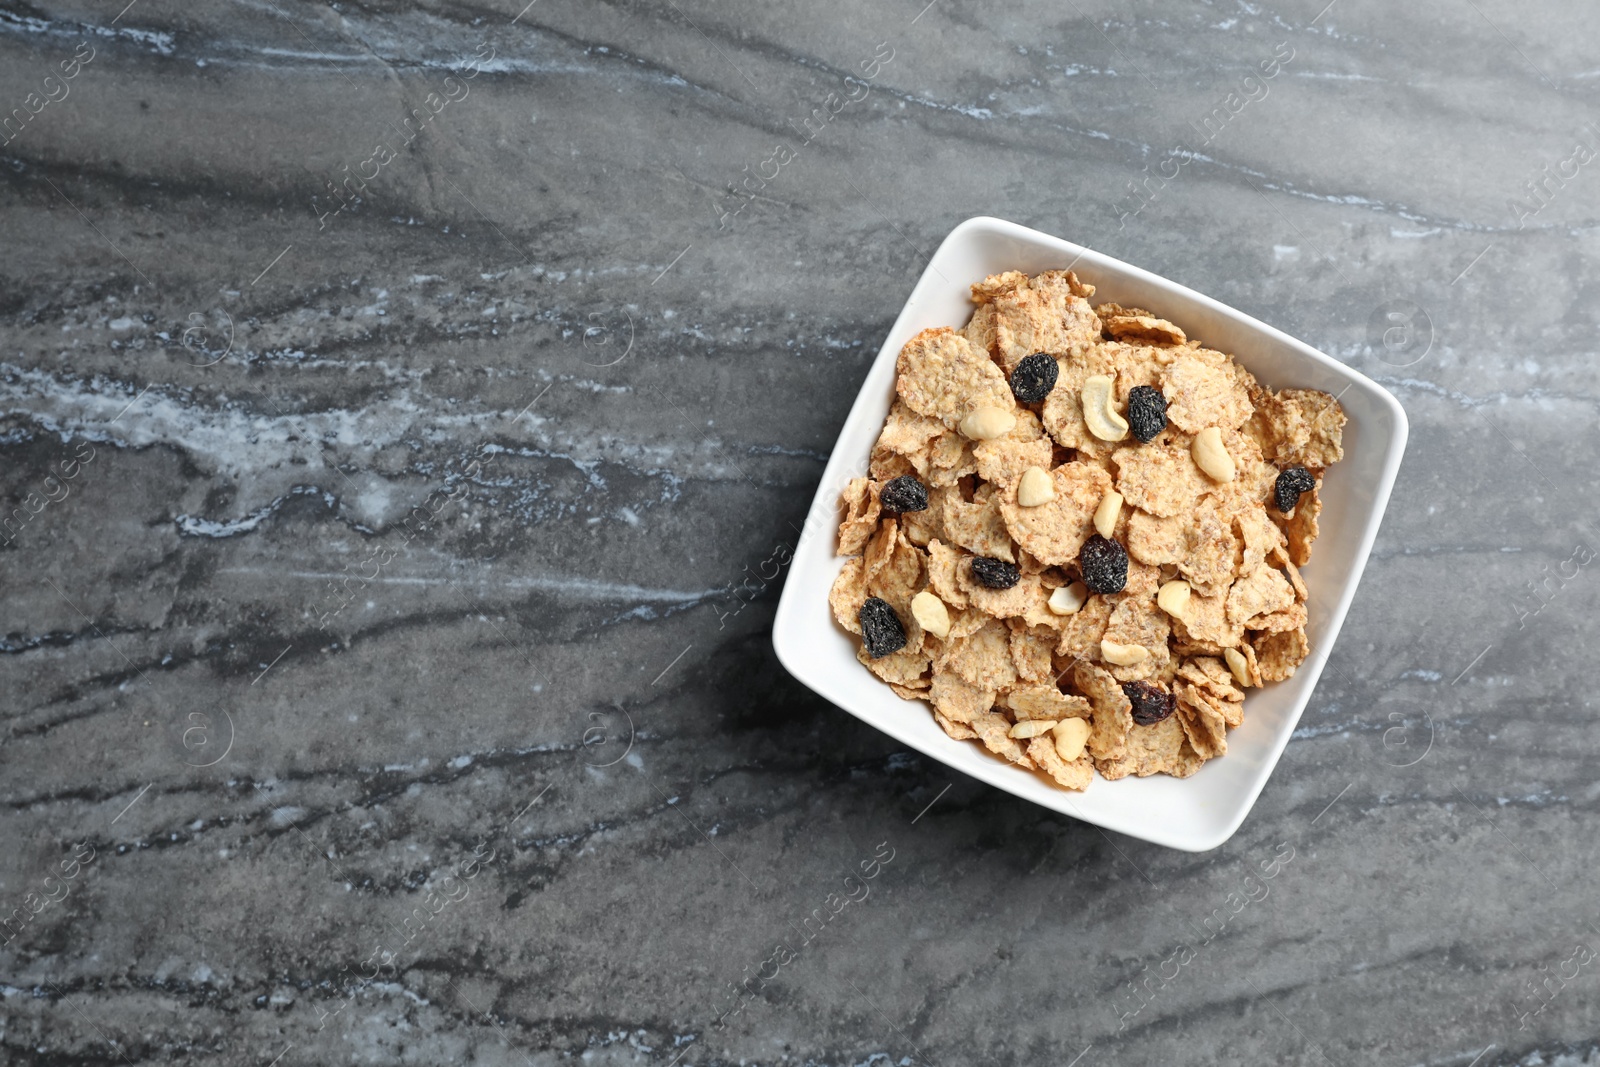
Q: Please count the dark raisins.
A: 8